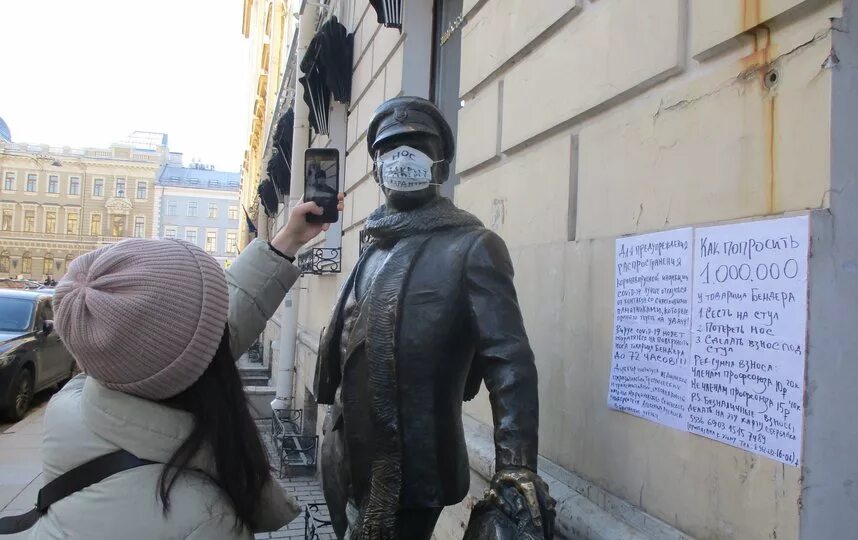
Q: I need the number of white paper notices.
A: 2